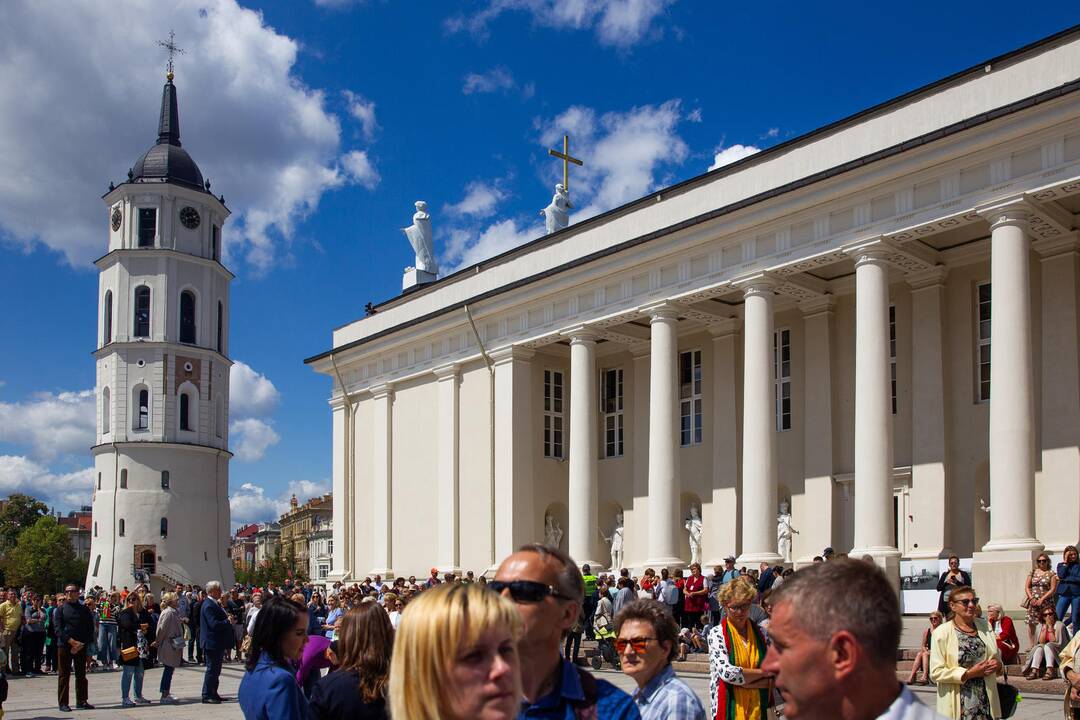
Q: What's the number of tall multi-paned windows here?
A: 6